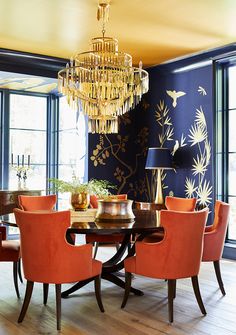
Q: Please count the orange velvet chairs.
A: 7